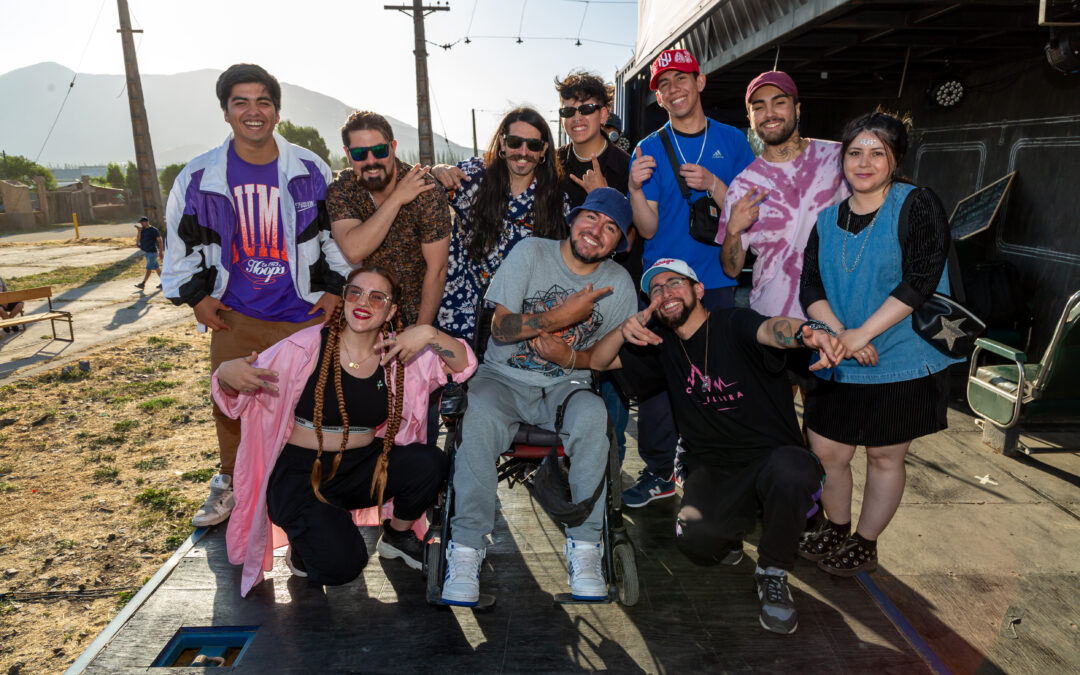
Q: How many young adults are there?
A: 10